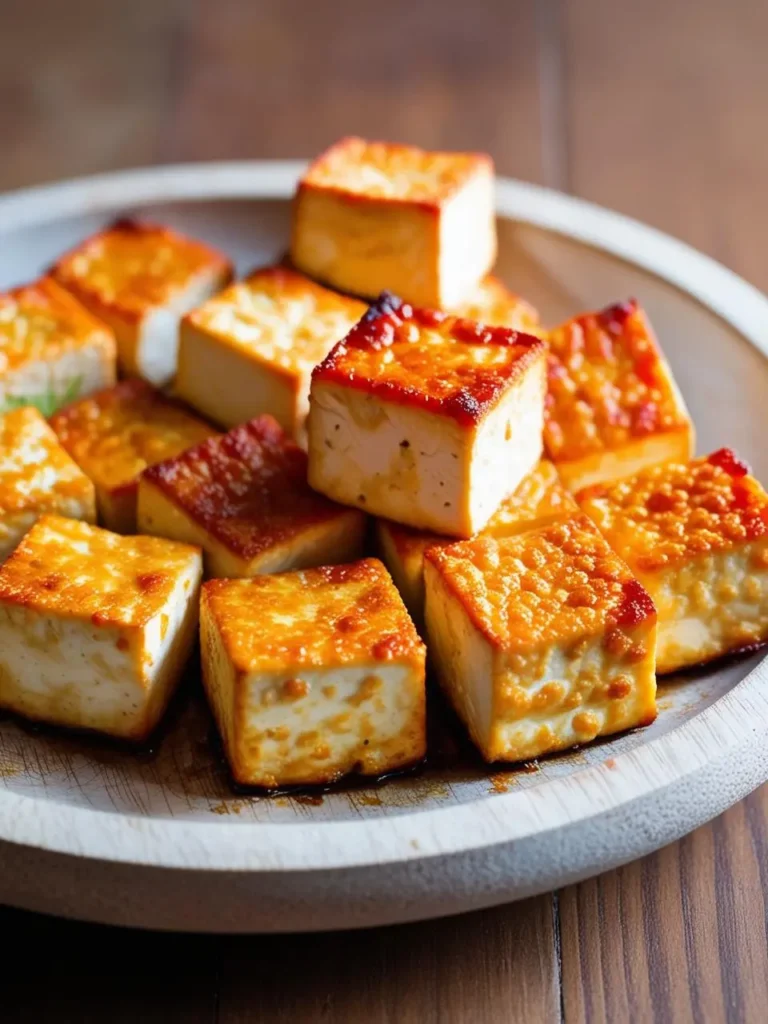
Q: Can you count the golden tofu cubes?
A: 15